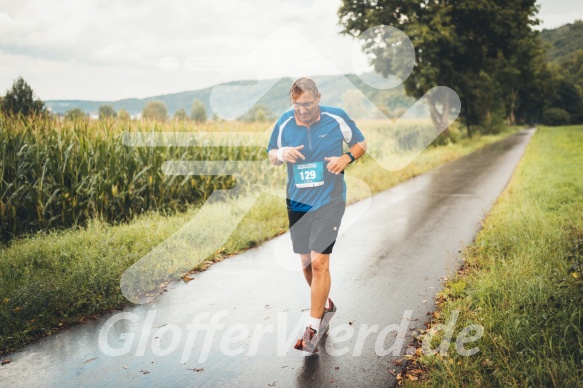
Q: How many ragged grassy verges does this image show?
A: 2